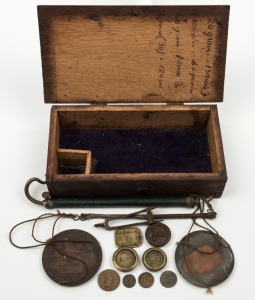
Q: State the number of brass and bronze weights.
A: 8